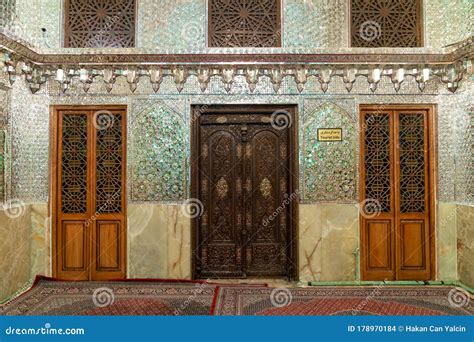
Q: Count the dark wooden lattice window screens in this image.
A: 3